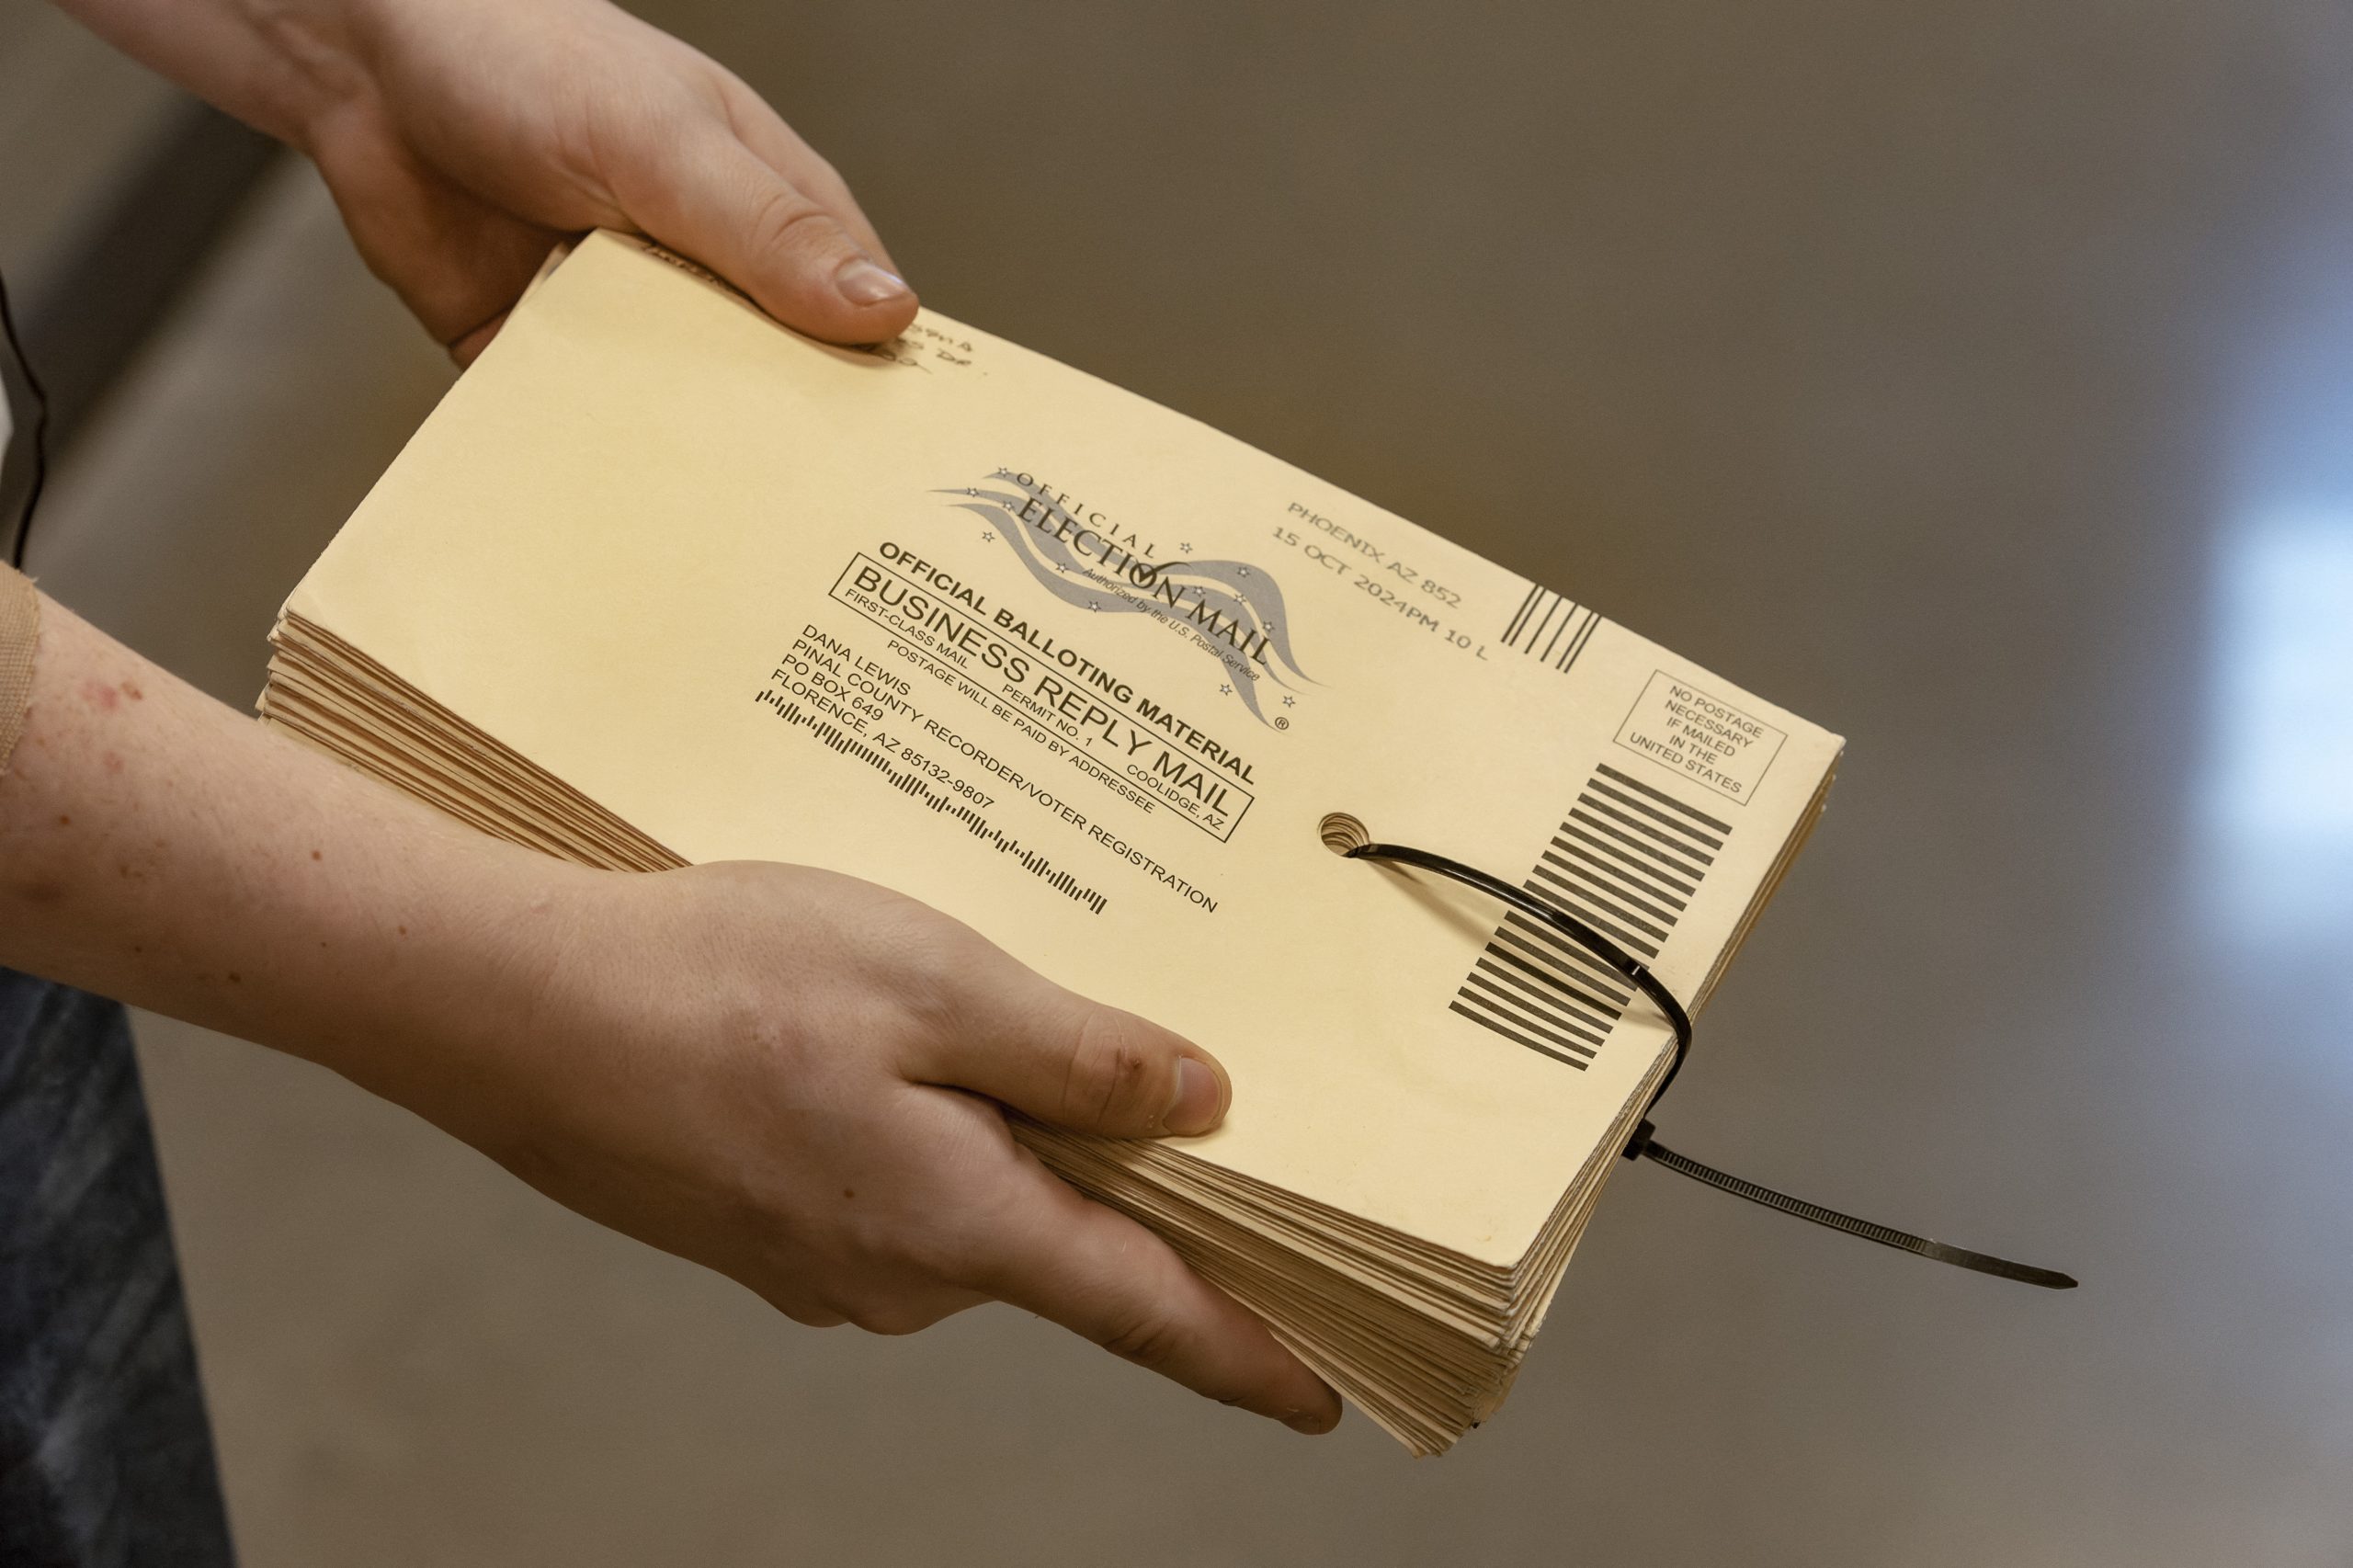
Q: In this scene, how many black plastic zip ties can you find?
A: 1